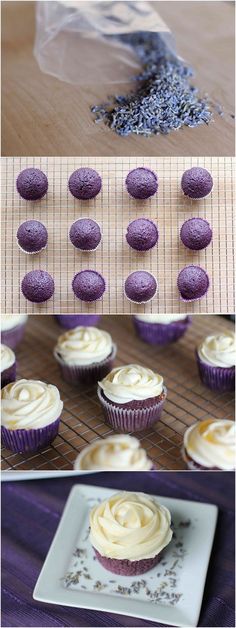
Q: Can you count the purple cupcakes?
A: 12